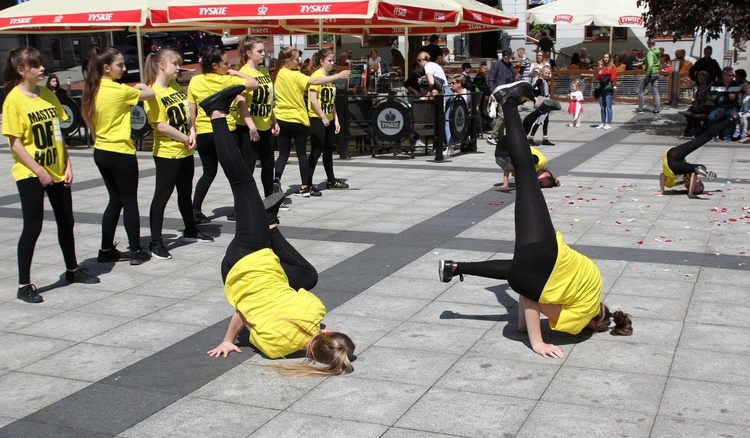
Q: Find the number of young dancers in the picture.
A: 11